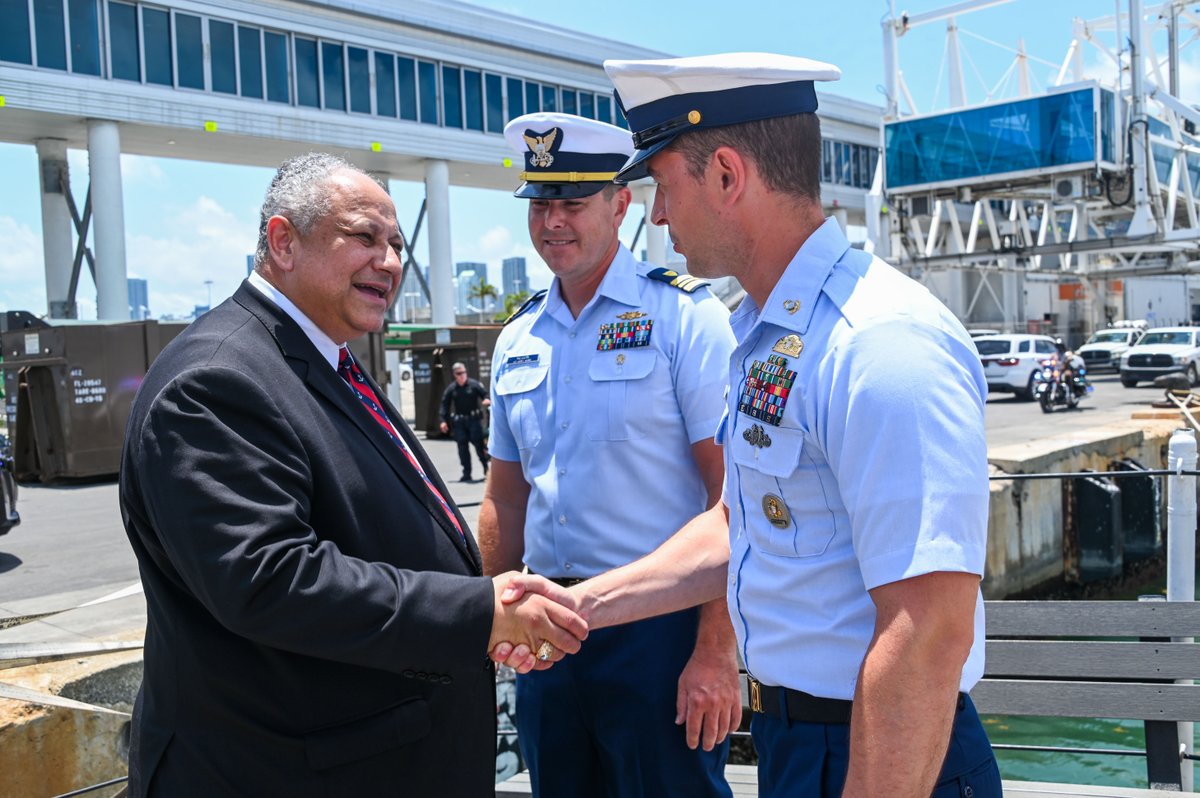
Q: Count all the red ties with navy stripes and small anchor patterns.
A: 1